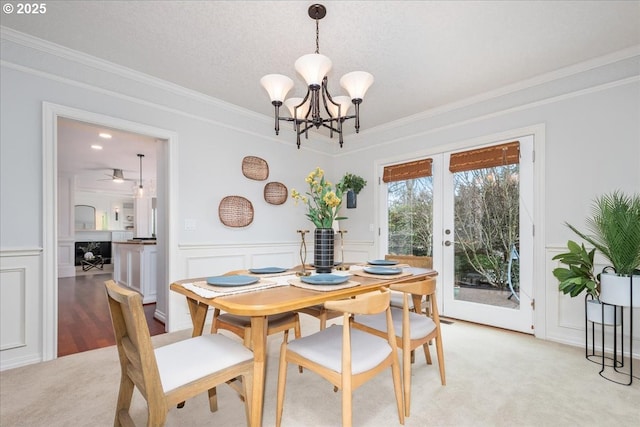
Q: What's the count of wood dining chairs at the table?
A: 6